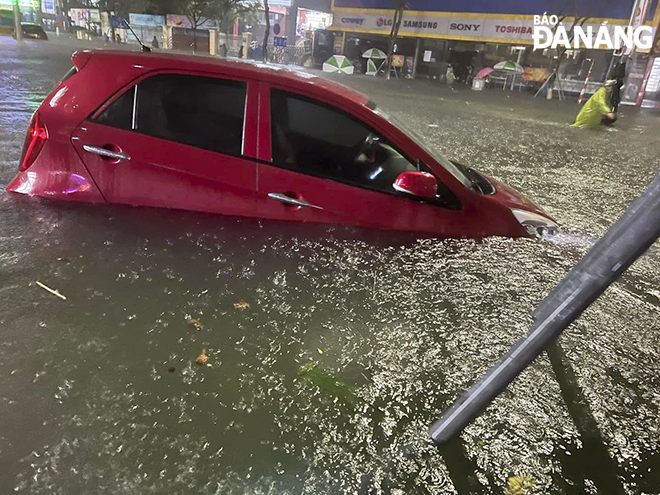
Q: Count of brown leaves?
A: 3